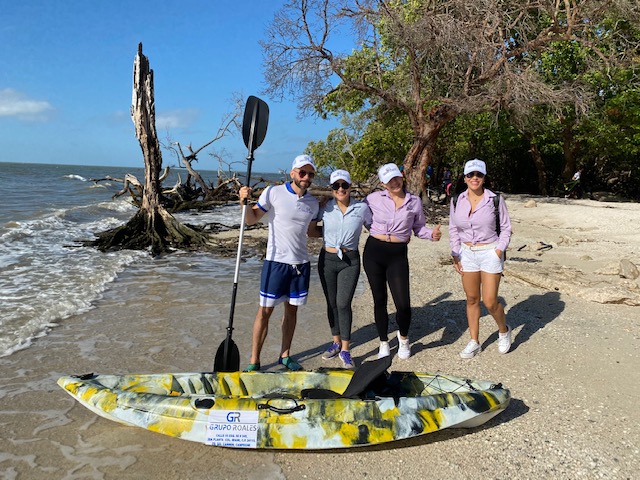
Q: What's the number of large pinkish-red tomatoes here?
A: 0